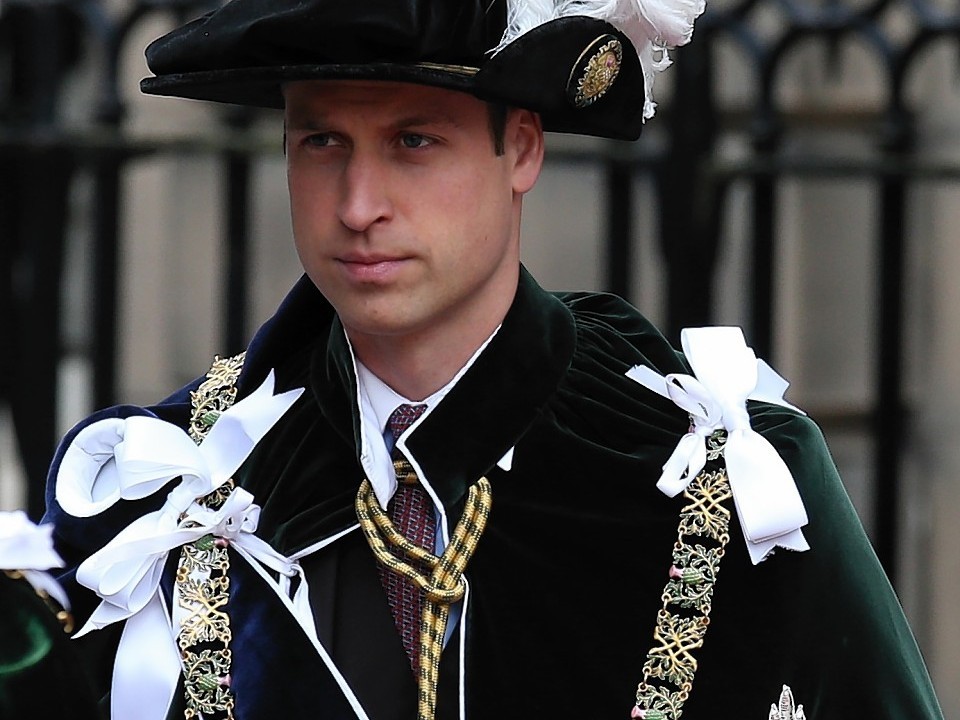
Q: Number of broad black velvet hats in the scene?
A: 1